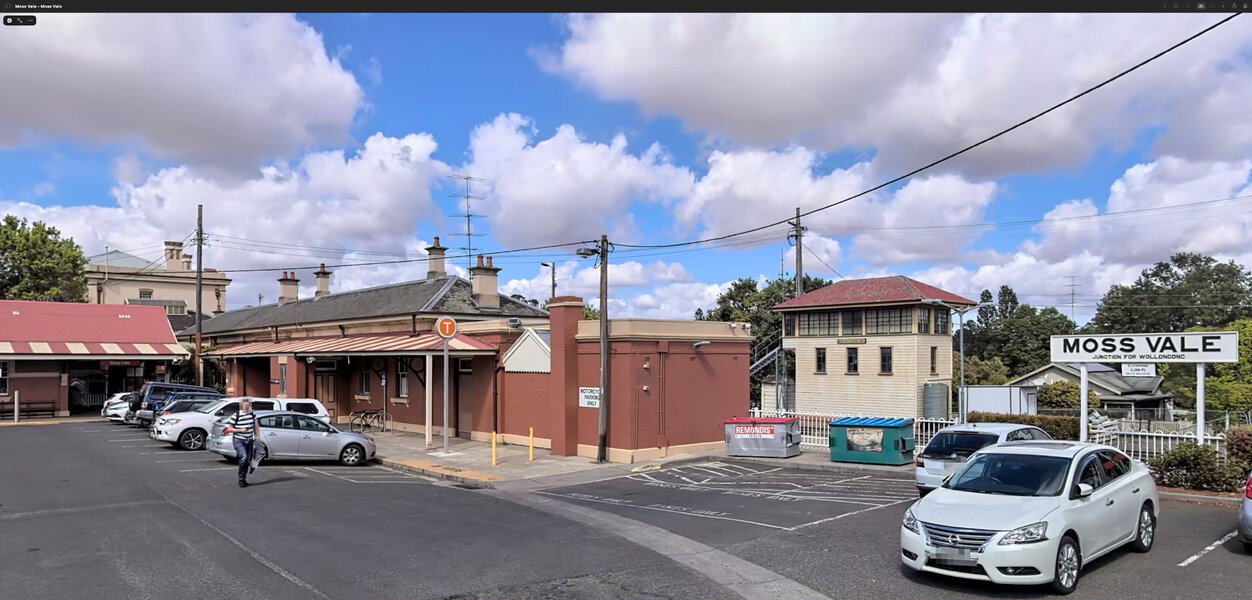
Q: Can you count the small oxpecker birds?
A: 0